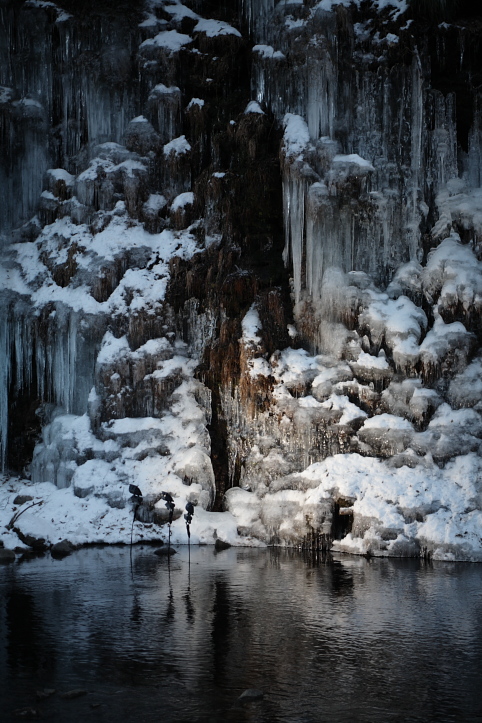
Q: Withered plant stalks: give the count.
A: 3